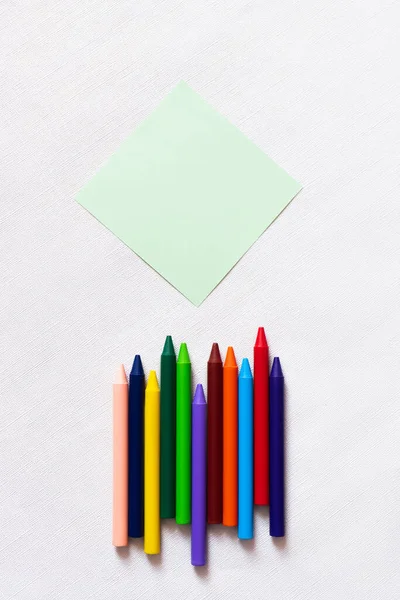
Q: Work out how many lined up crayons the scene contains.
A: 11